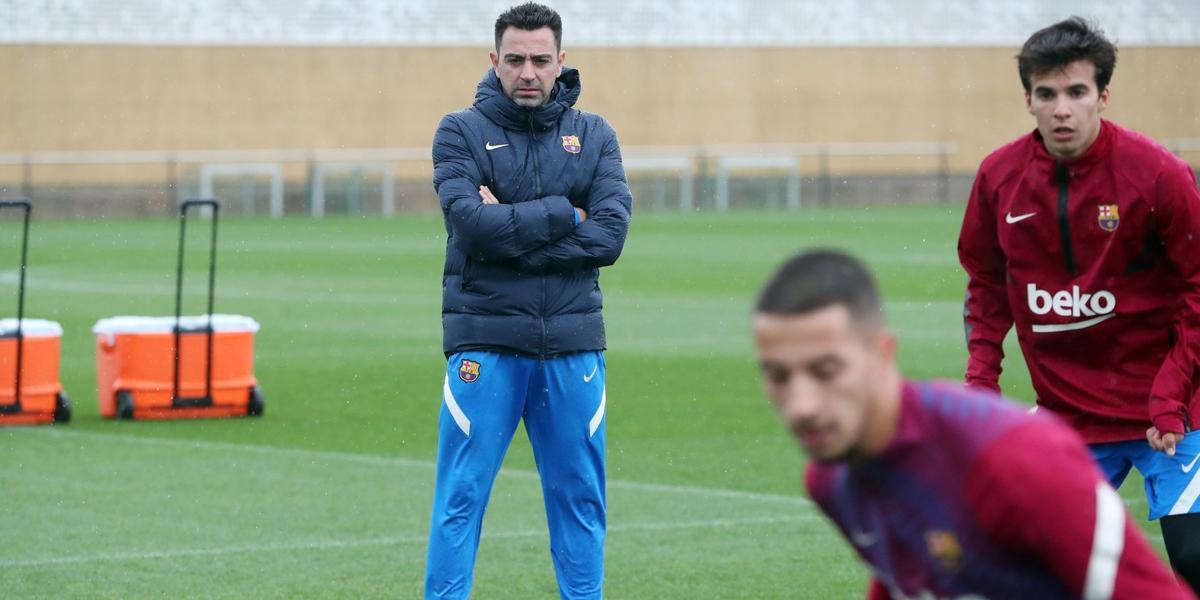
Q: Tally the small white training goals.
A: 4